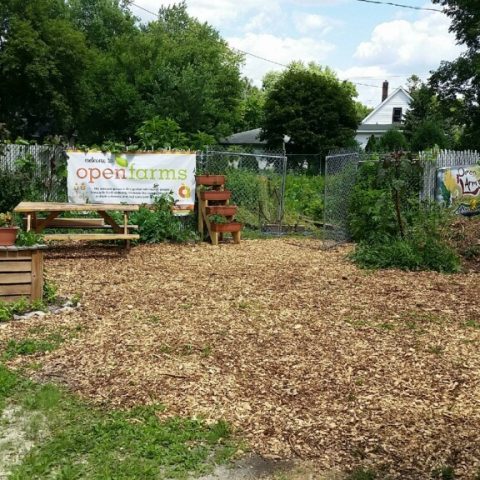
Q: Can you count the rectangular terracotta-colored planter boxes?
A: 4